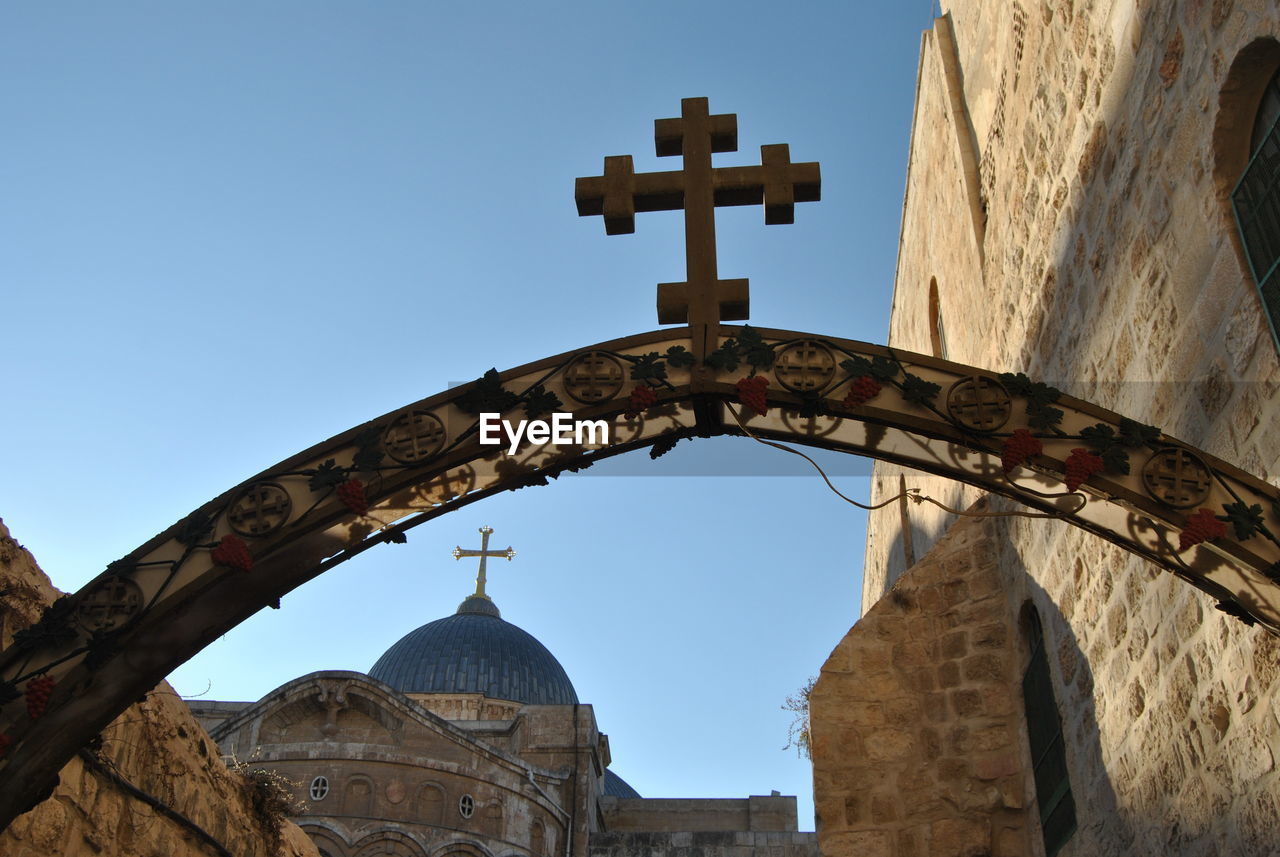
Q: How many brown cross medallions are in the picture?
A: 7